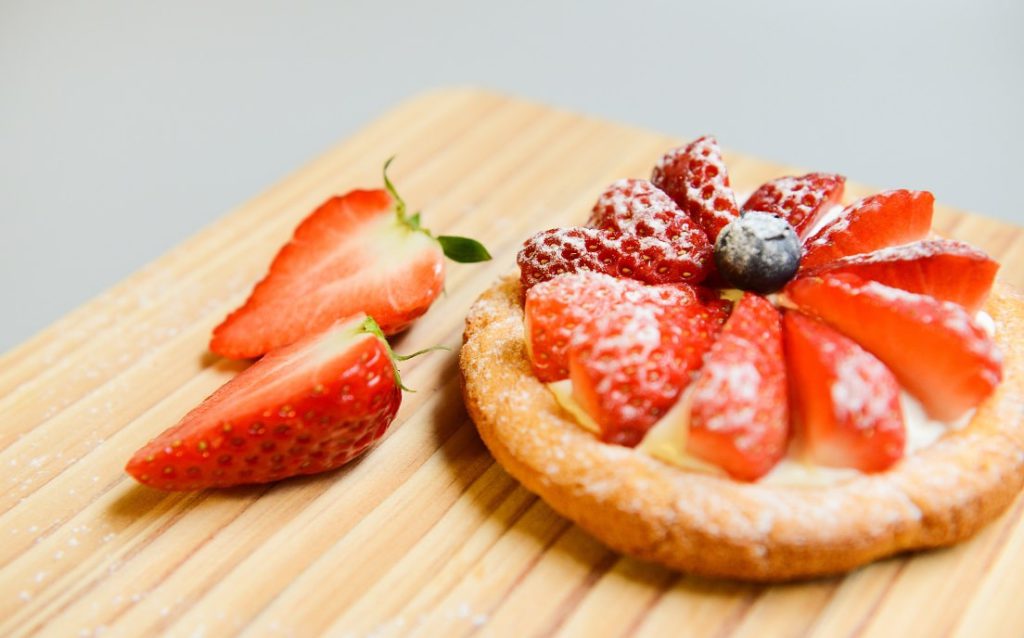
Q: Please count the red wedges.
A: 13